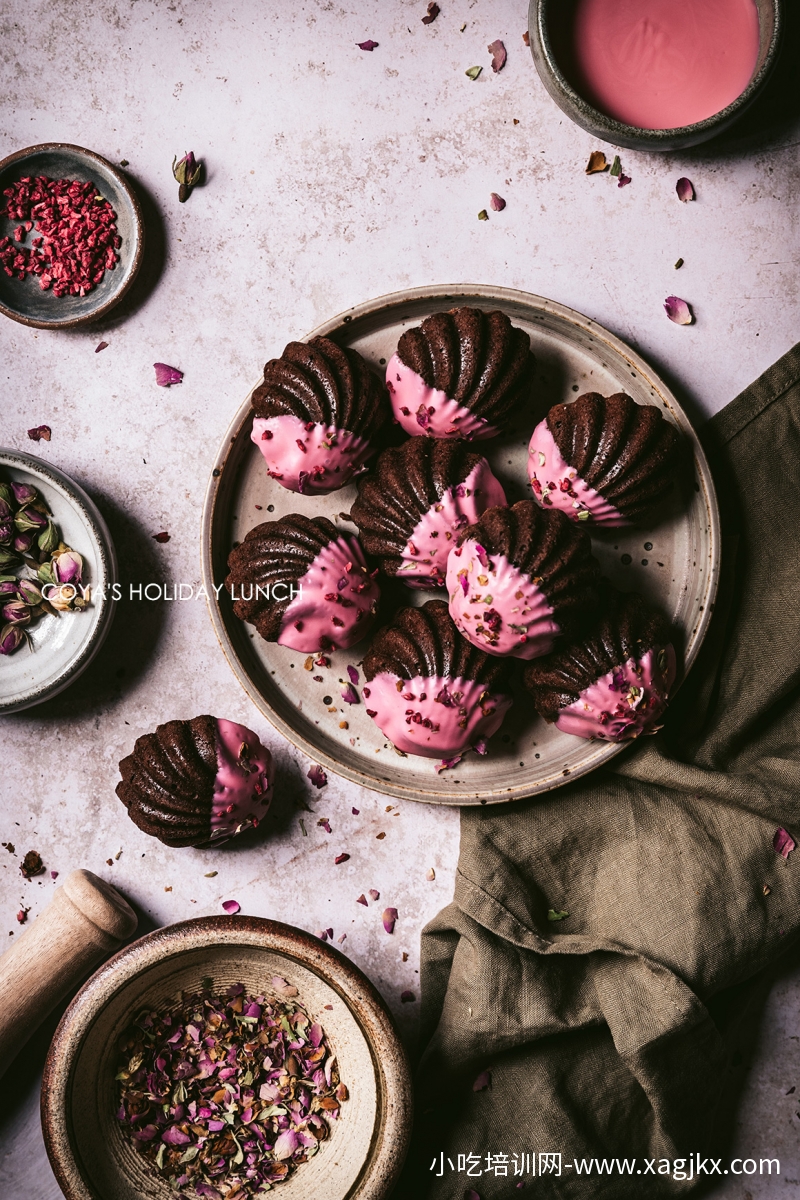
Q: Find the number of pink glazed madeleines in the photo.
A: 9